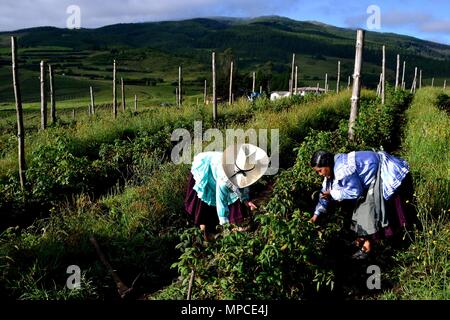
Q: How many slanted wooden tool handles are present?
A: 1